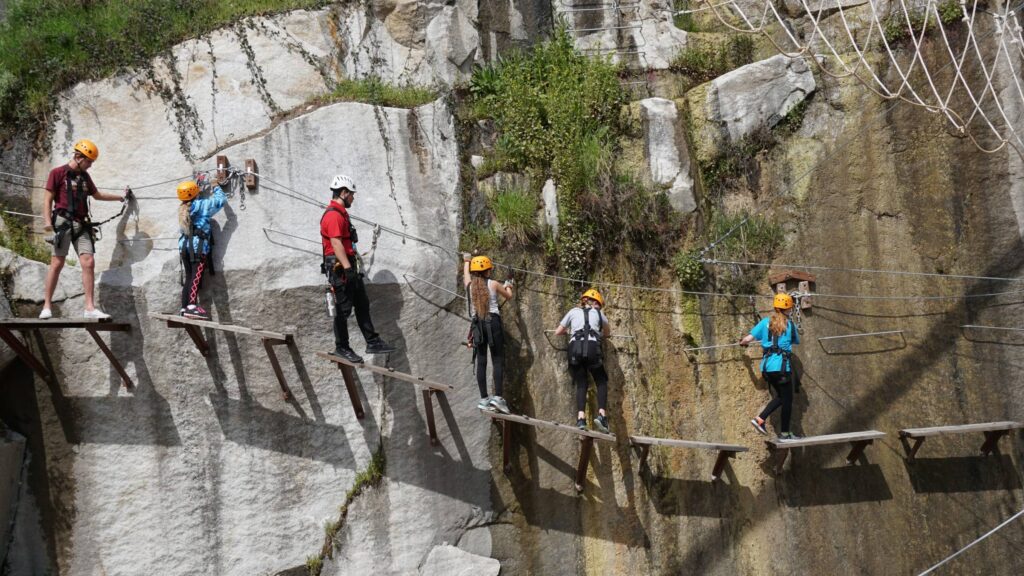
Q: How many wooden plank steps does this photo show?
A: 7